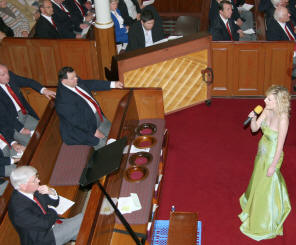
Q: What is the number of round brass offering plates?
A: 4